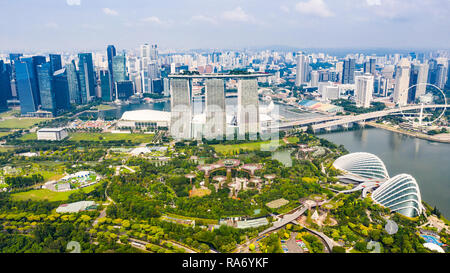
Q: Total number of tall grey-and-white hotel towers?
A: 3